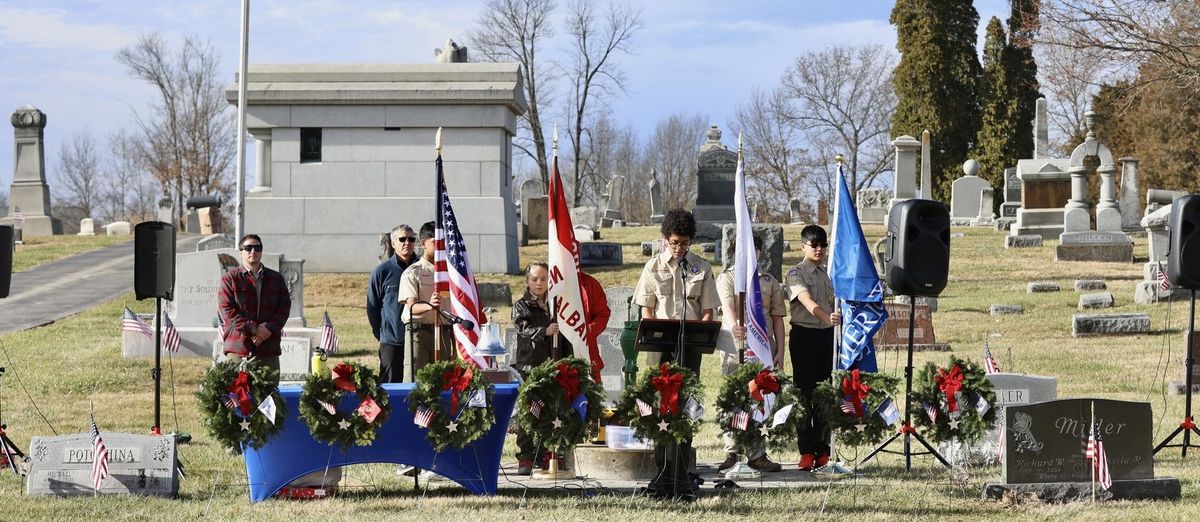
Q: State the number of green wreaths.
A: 8